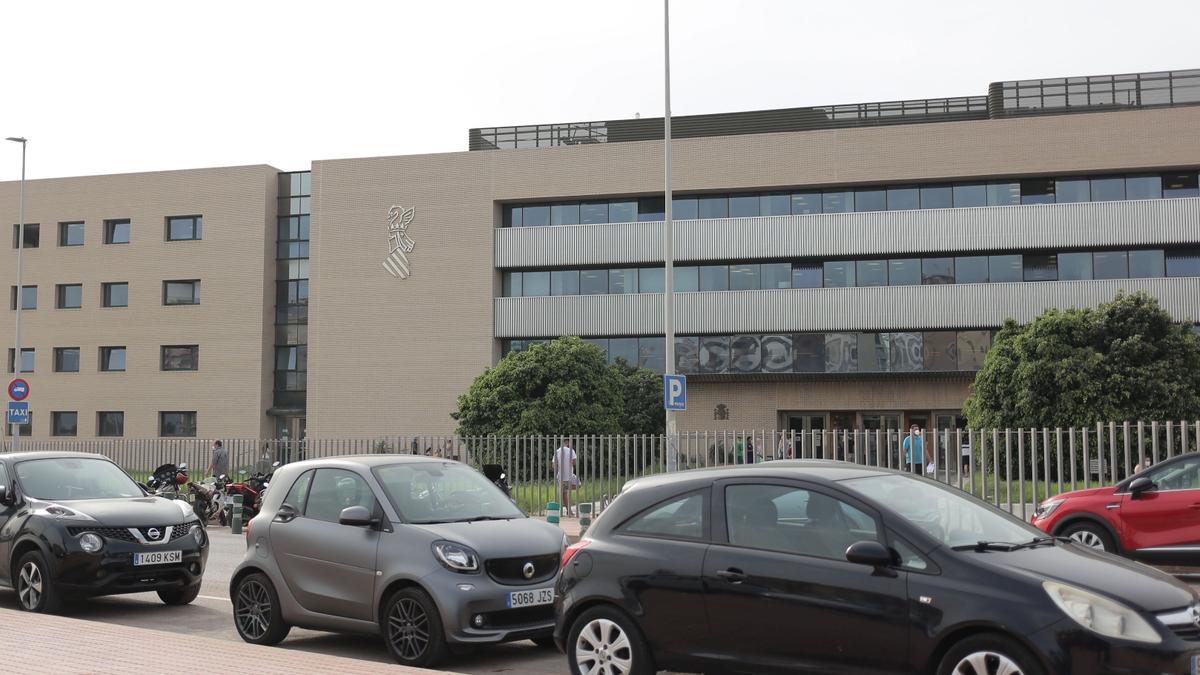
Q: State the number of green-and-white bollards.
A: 3